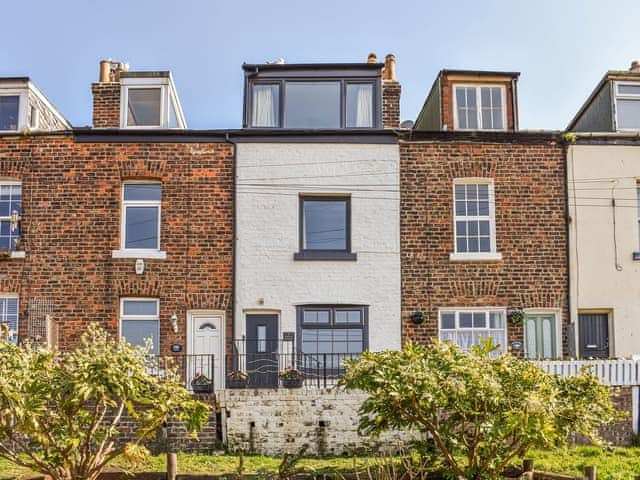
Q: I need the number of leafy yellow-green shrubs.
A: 2